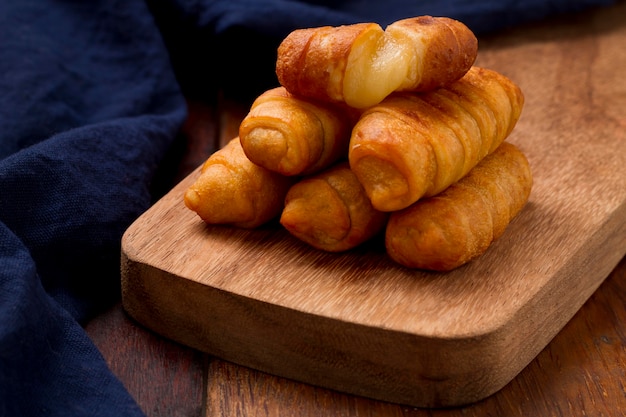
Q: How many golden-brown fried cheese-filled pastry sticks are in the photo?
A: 6